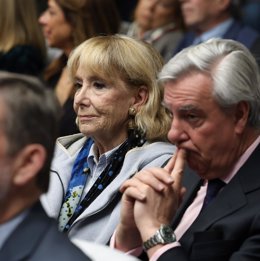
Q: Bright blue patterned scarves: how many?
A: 1